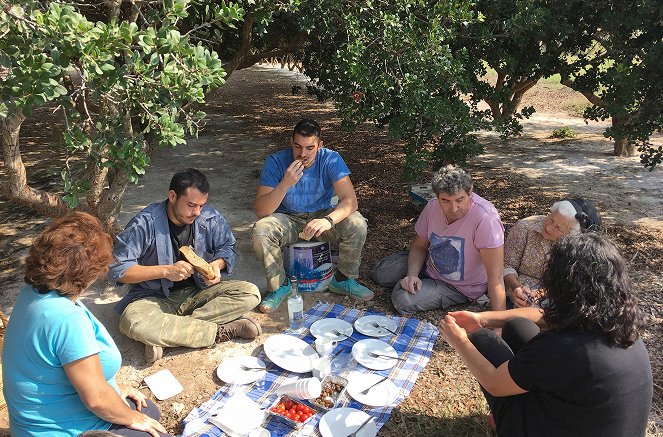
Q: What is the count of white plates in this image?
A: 7